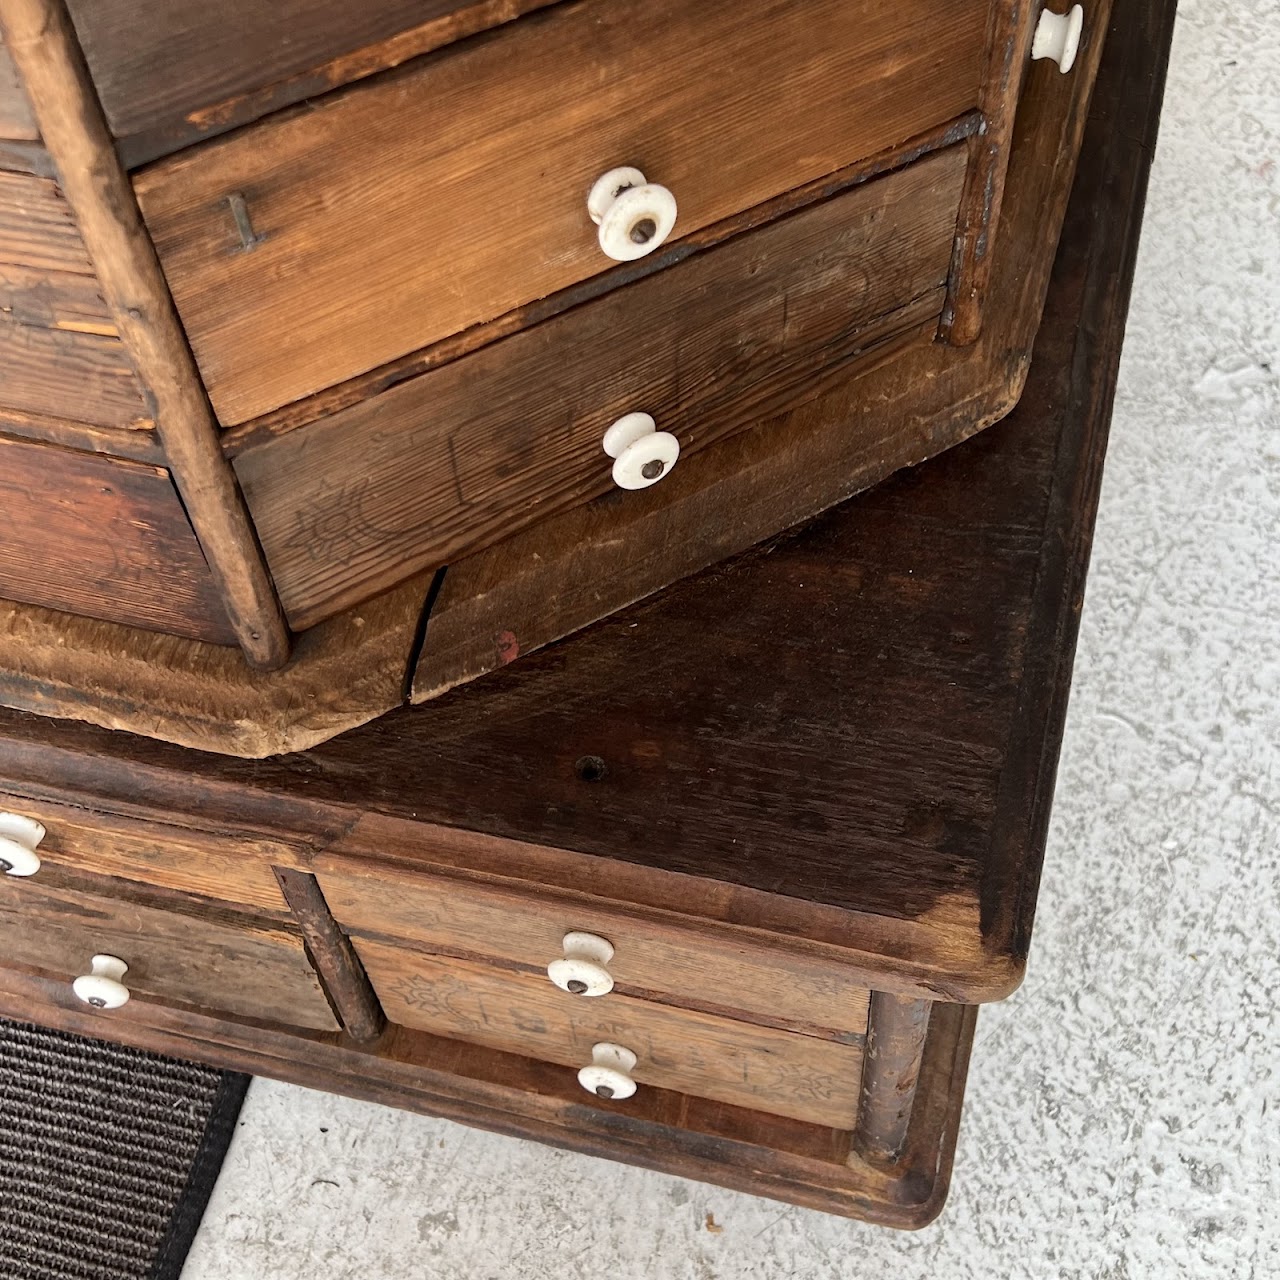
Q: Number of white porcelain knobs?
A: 7